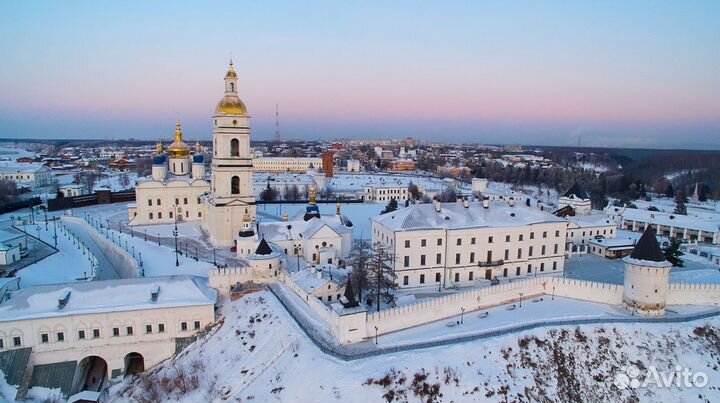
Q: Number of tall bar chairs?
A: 0